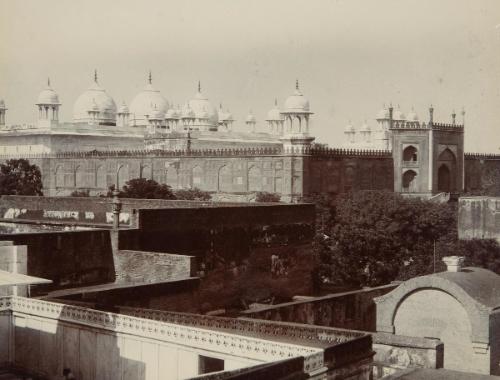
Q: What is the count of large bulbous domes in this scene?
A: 3